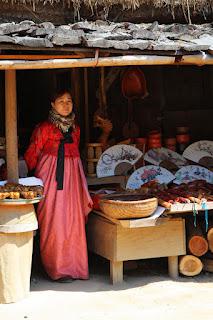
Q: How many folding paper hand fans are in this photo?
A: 5